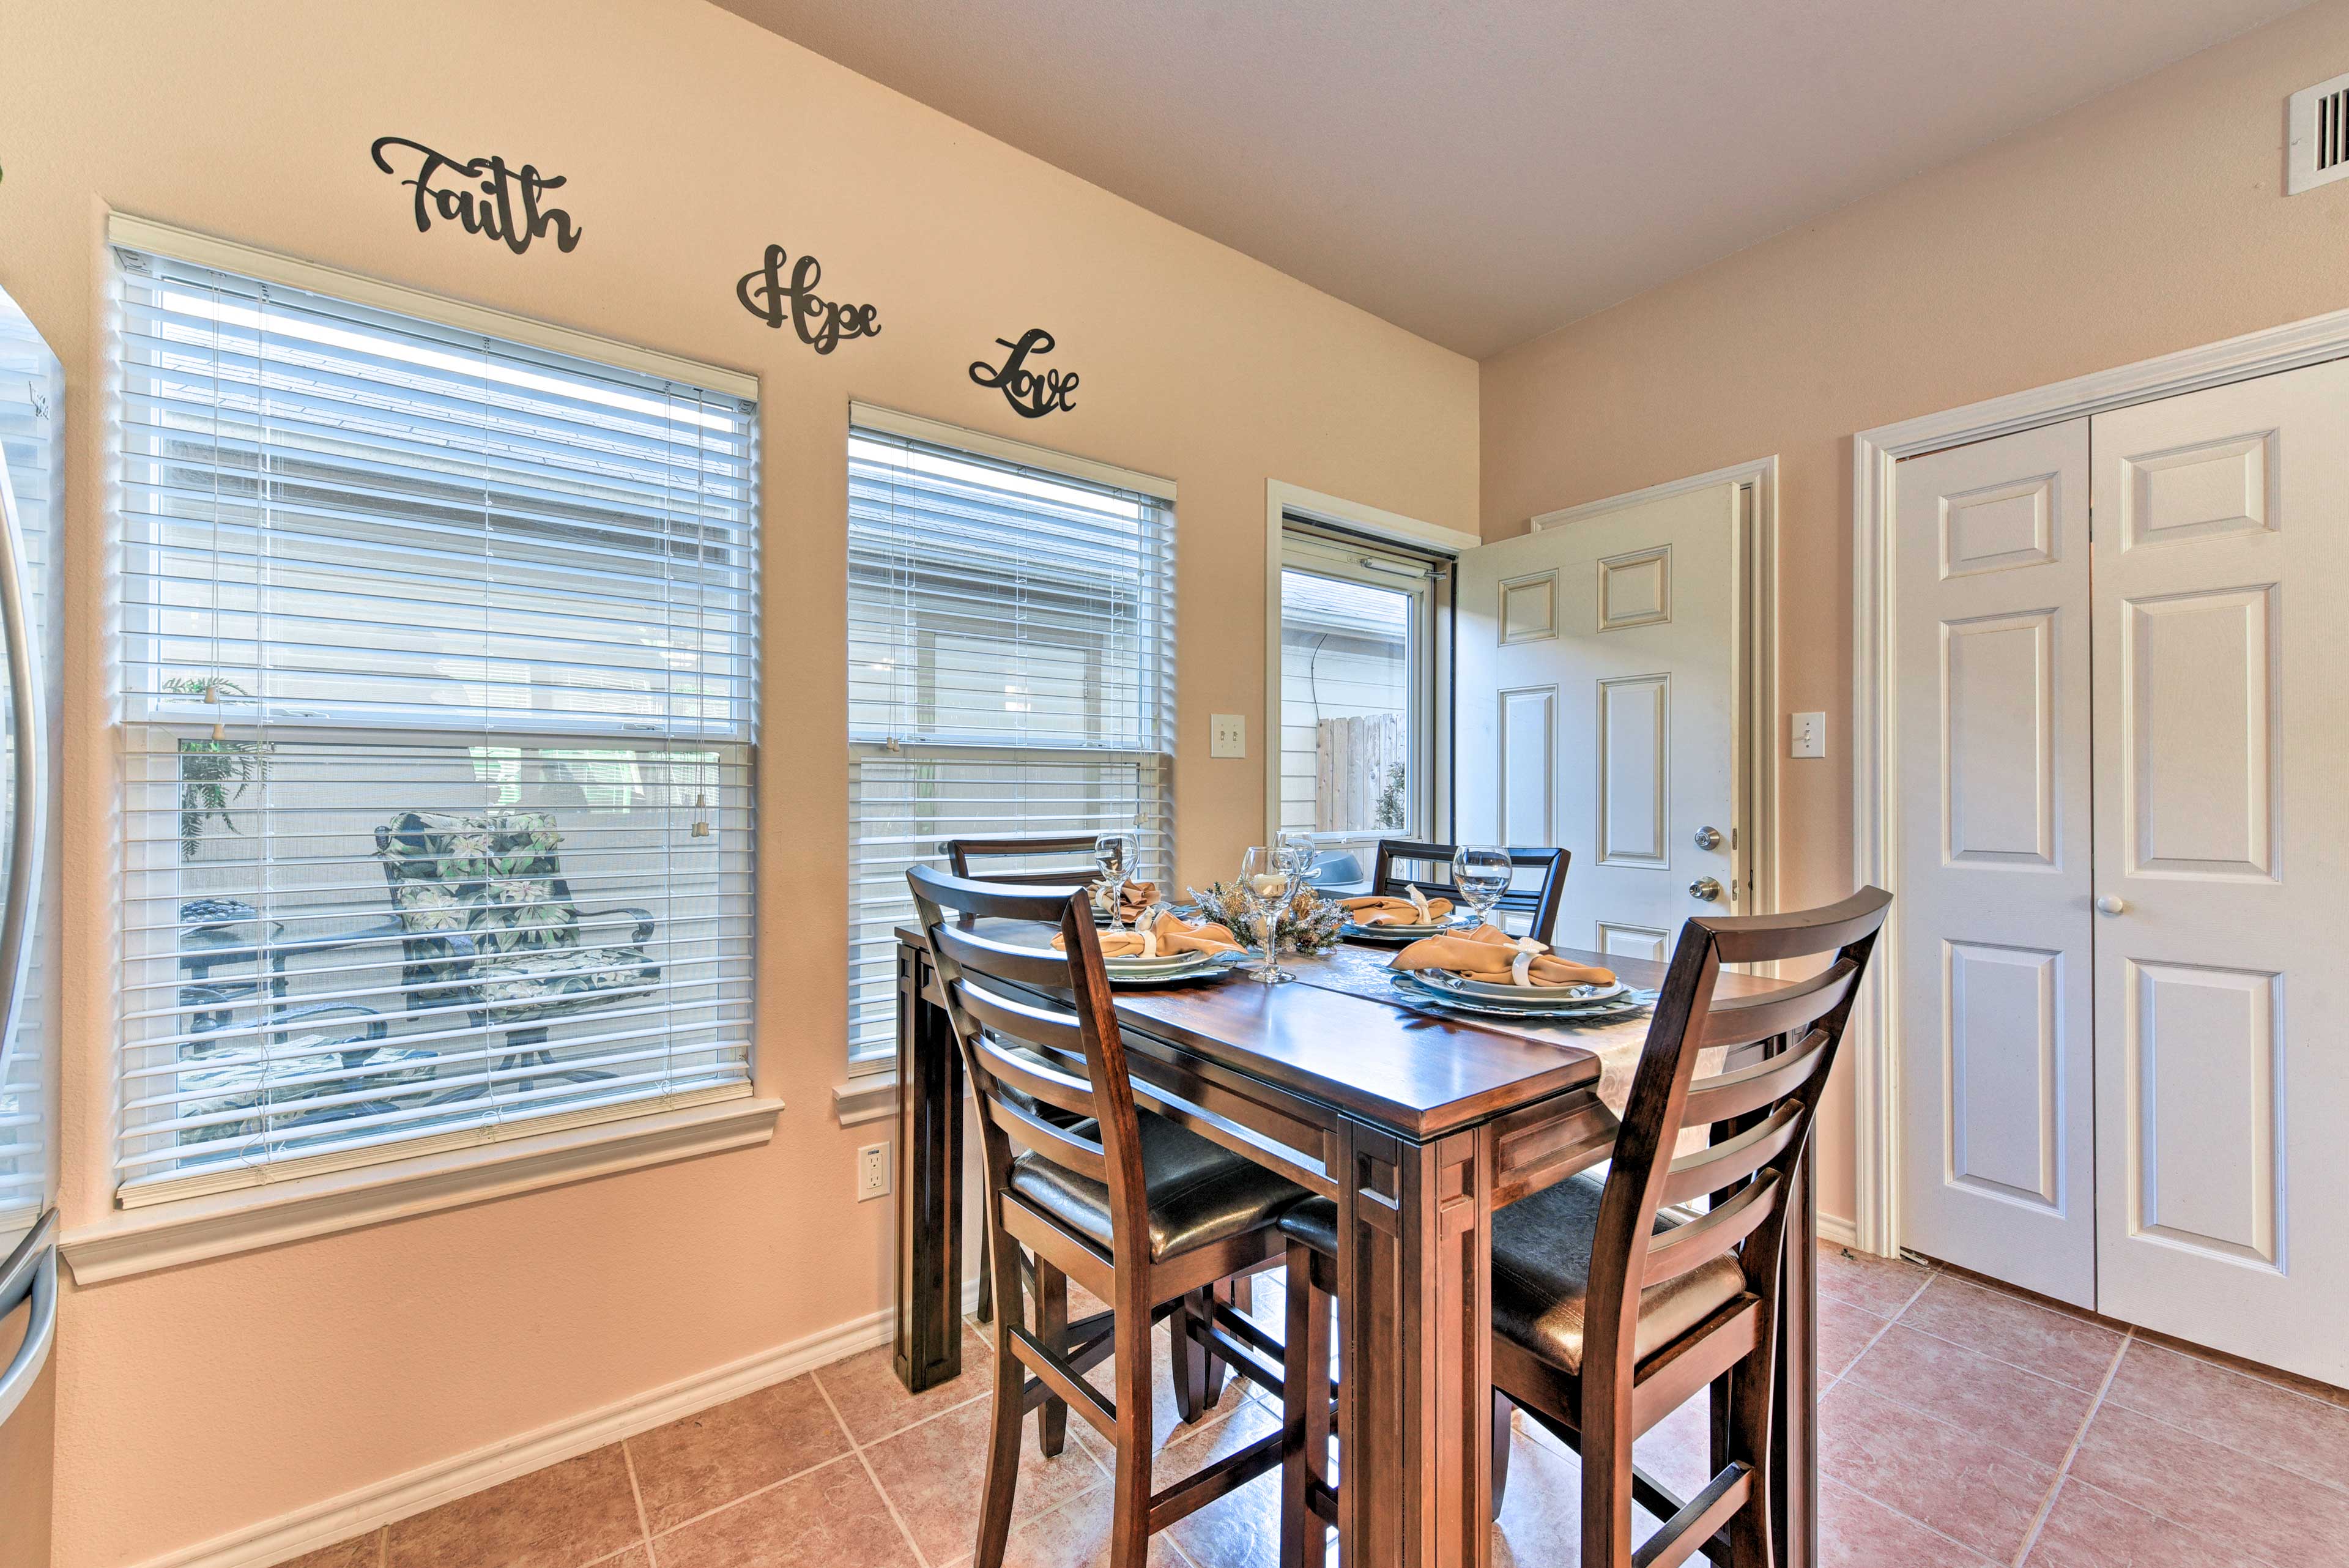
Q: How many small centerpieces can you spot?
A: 1